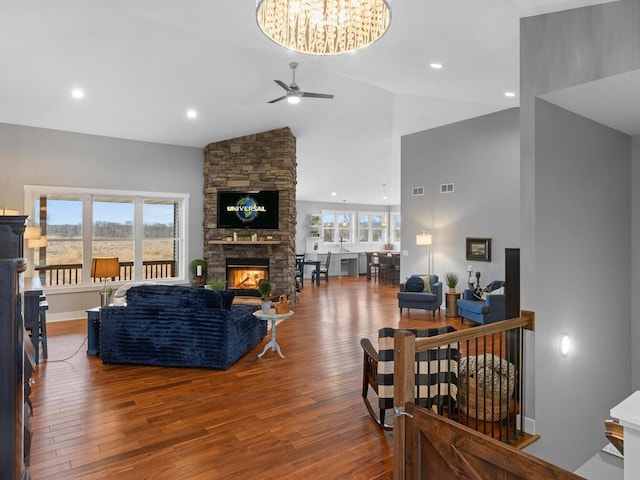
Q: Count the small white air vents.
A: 2